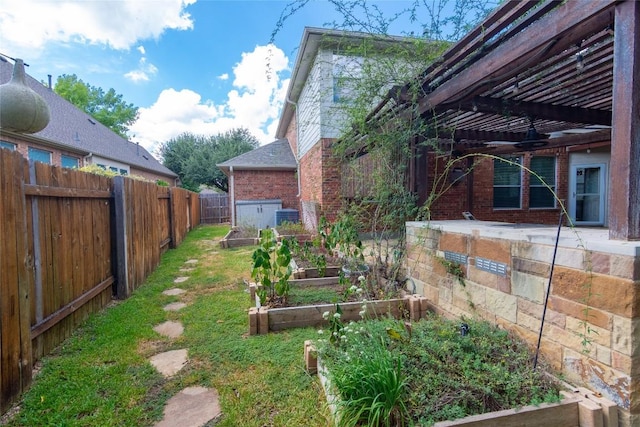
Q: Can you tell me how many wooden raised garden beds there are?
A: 5